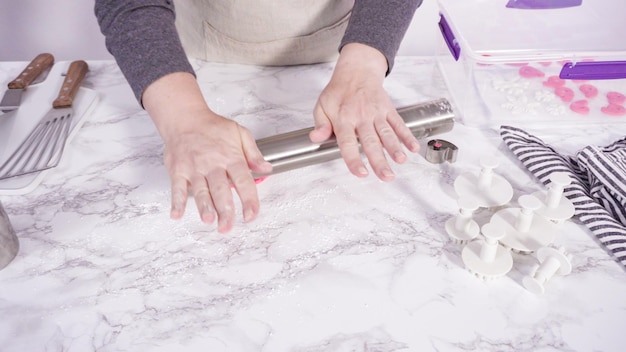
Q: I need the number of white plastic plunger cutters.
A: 6